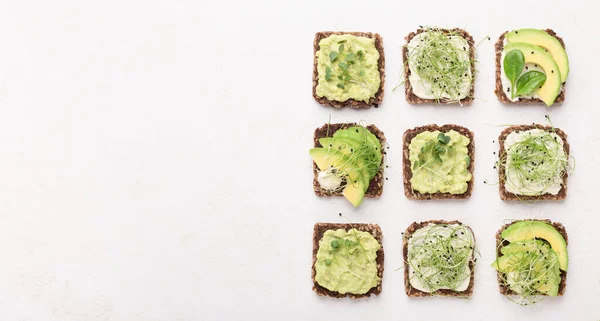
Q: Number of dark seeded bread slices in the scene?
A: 9